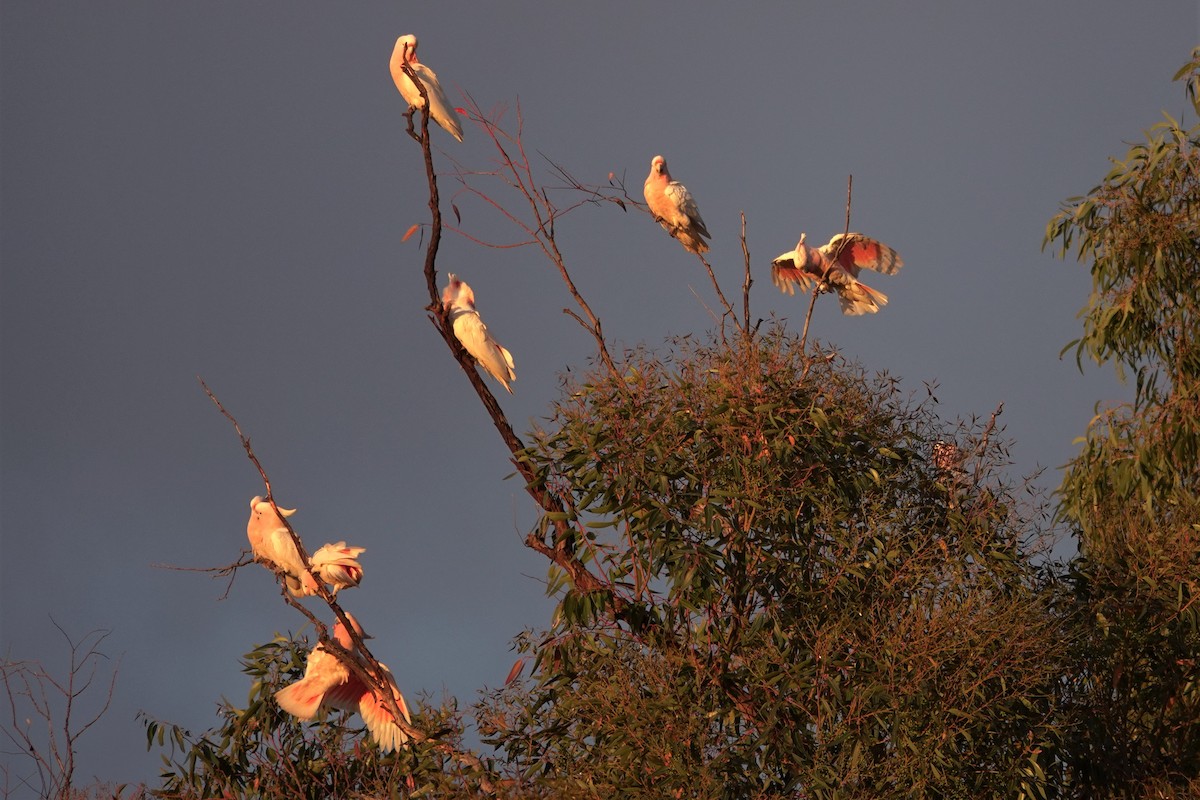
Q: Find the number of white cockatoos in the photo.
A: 7